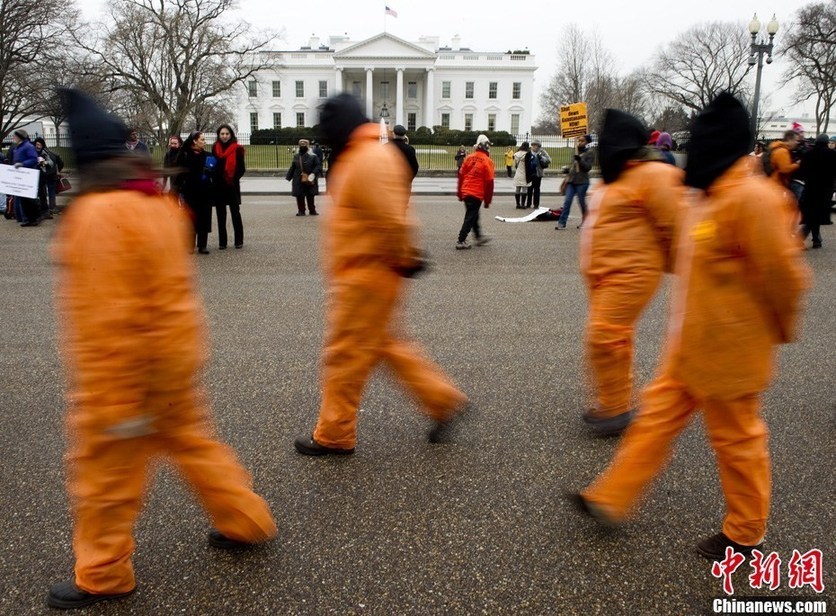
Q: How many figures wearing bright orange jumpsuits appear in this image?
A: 4